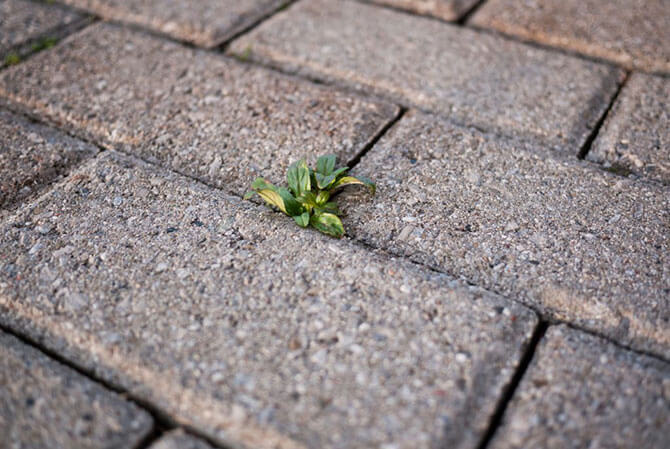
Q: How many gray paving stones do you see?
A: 13